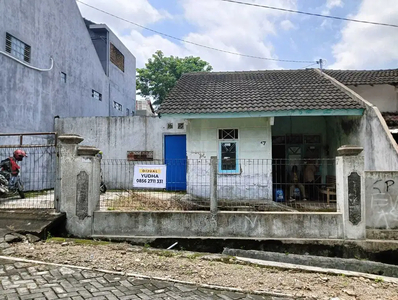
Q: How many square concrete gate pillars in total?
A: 3